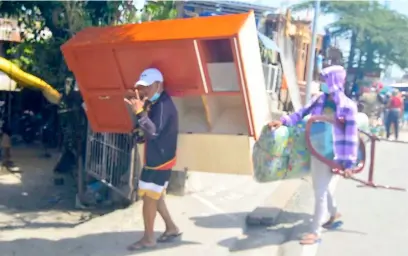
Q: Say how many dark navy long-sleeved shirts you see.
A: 1